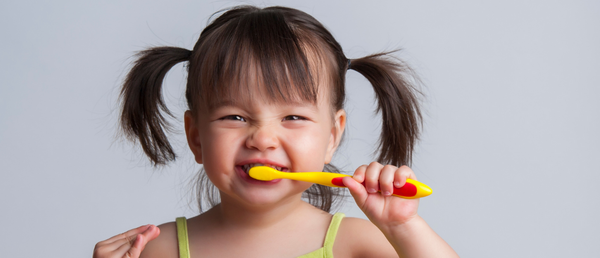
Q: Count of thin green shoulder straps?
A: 2